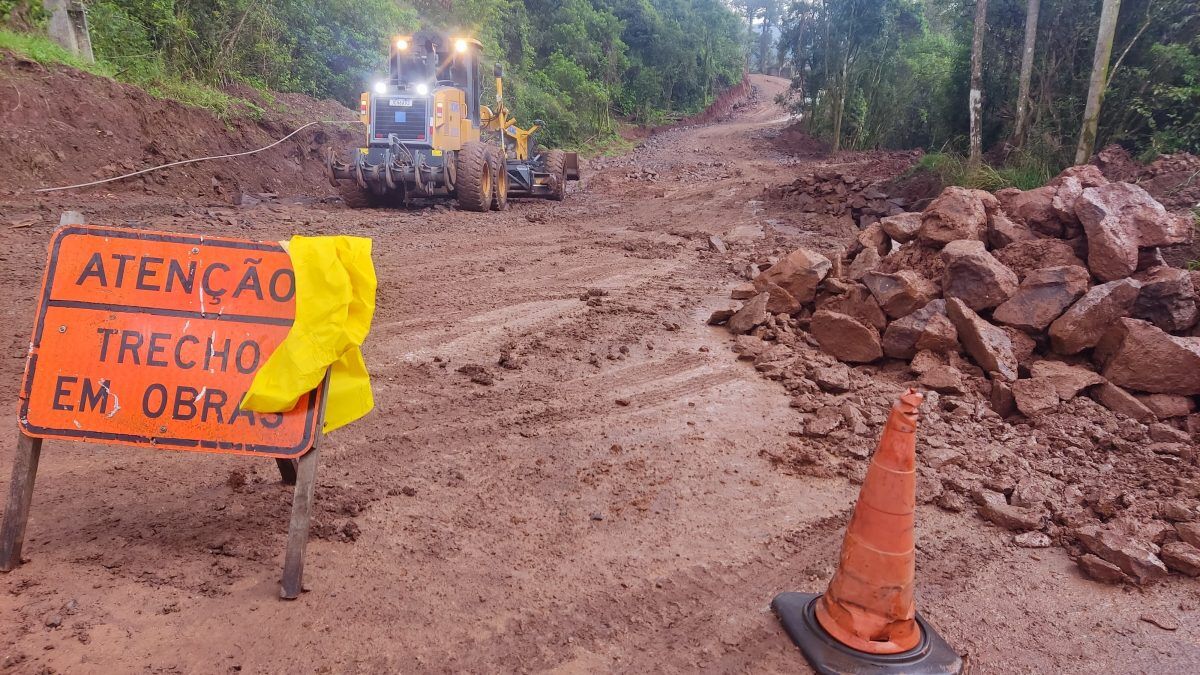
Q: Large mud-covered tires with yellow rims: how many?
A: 2